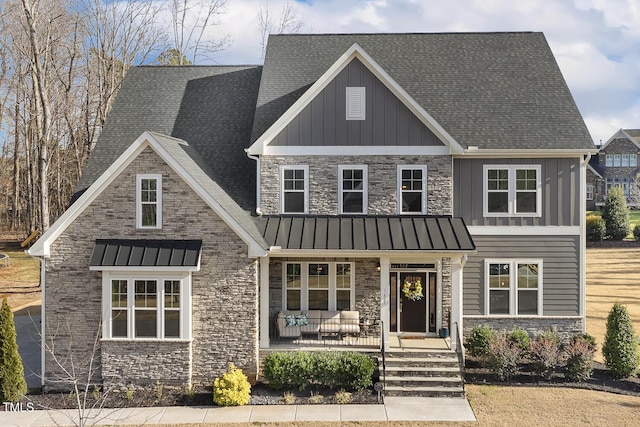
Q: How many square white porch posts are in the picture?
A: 3